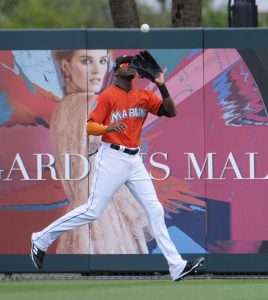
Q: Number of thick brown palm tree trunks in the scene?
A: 2